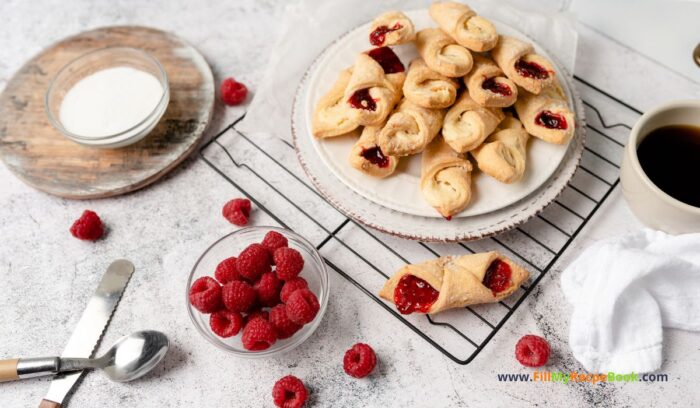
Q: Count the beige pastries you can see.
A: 15